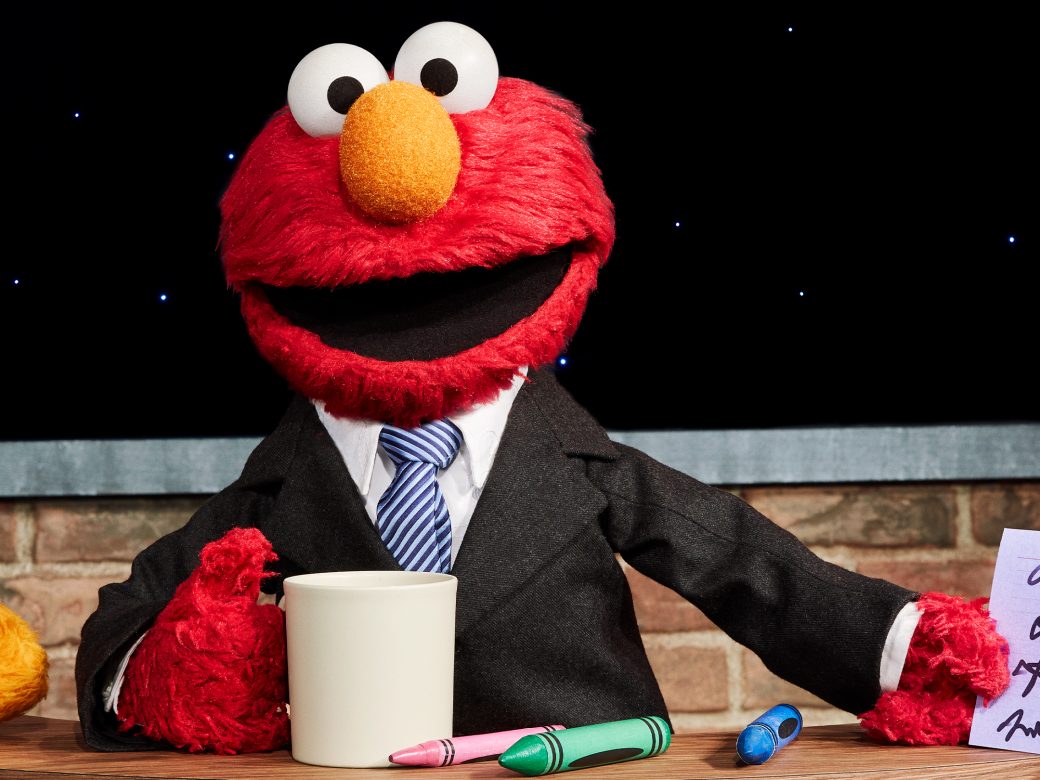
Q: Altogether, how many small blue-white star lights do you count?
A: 9